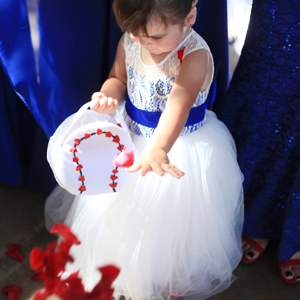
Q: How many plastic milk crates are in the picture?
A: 0